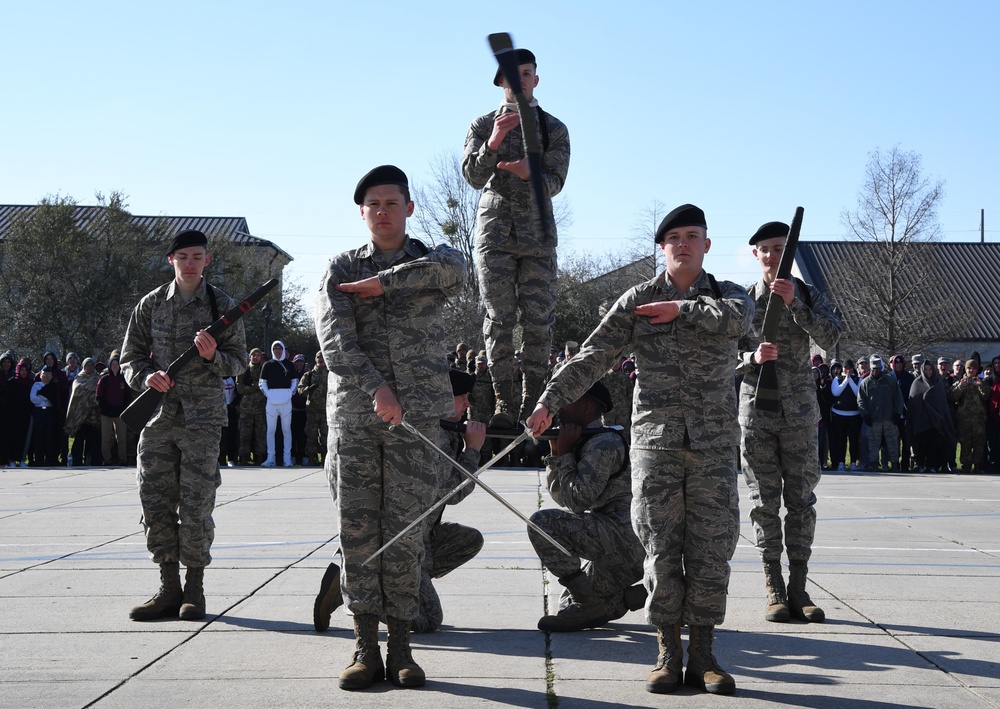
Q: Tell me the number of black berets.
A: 7